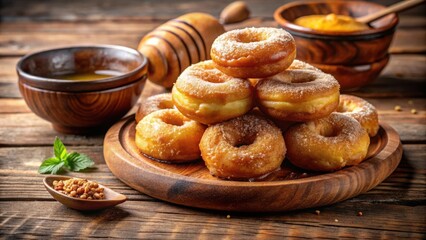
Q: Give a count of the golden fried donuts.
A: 9